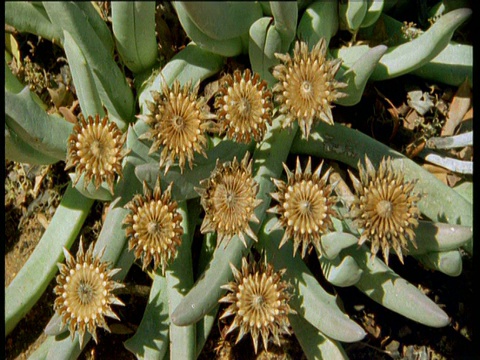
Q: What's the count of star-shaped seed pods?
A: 10